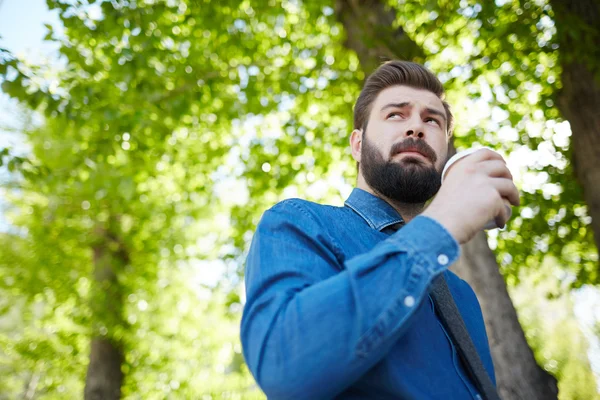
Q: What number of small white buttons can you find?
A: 2